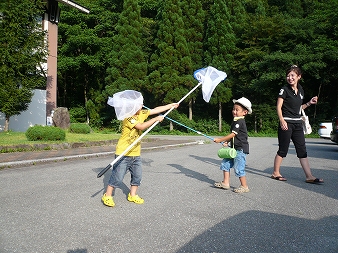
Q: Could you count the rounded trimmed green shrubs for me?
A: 2